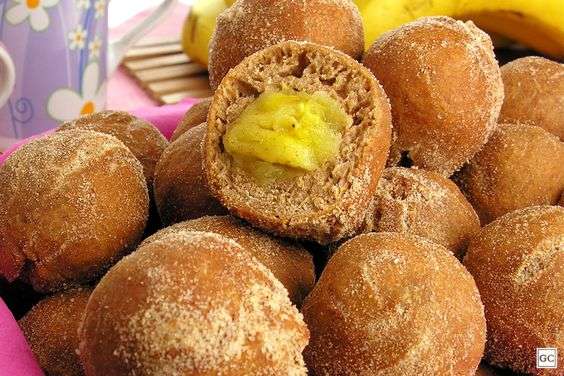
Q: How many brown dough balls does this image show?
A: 15